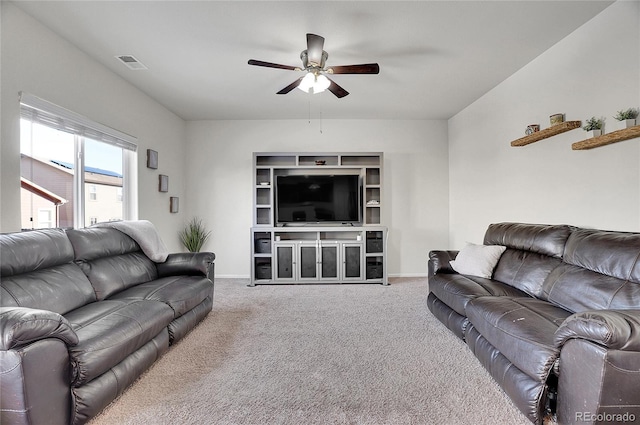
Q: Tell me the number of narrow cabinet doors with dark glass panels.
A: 4